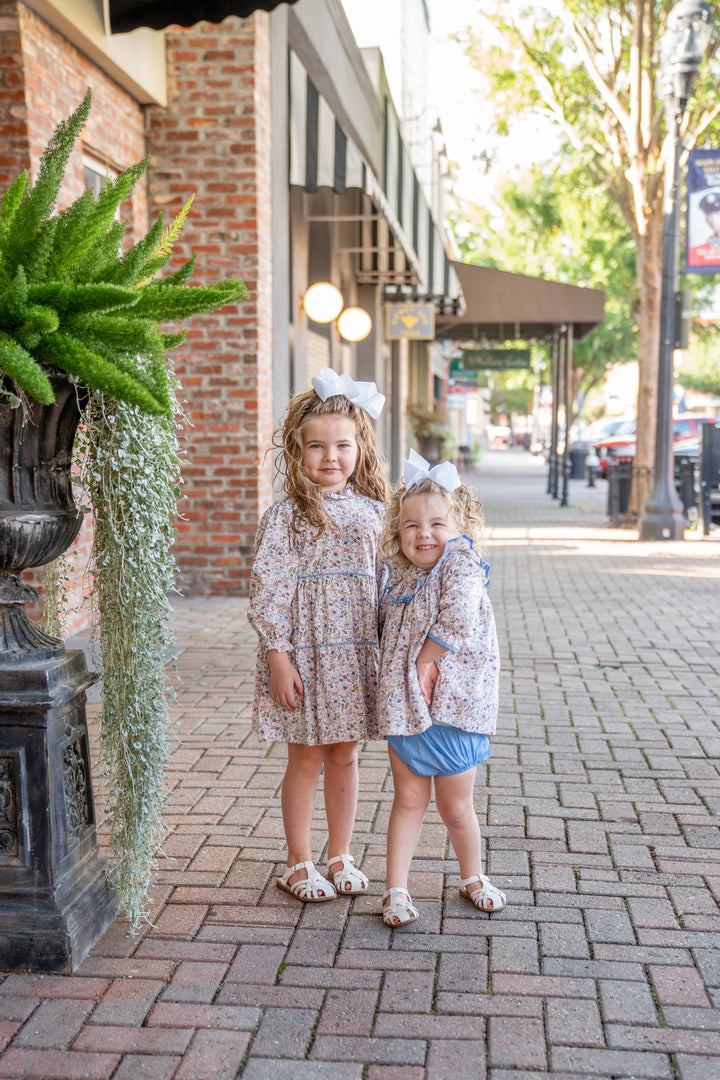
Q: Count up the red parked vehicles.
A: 1